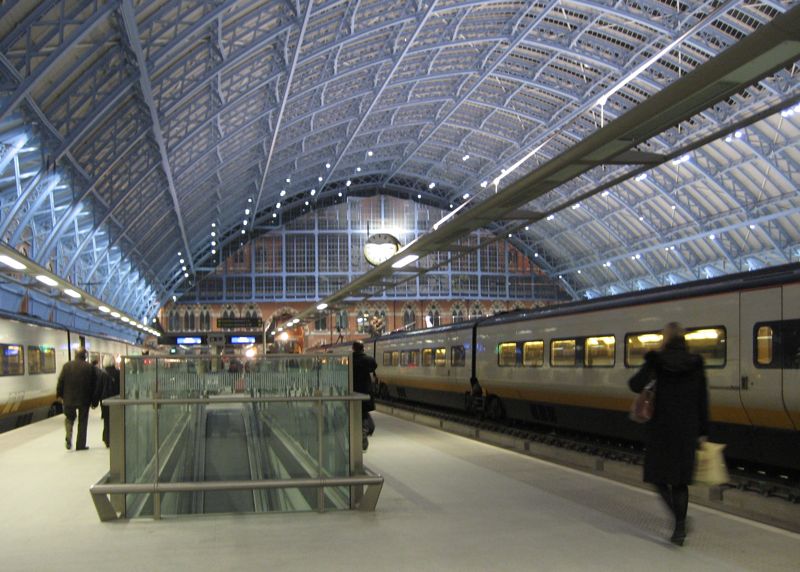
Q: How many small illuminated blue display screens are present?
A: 2